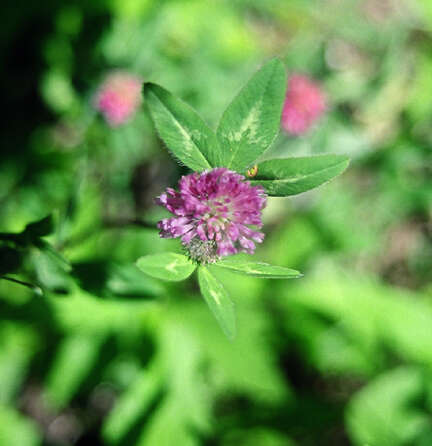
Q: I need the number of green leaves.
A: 6